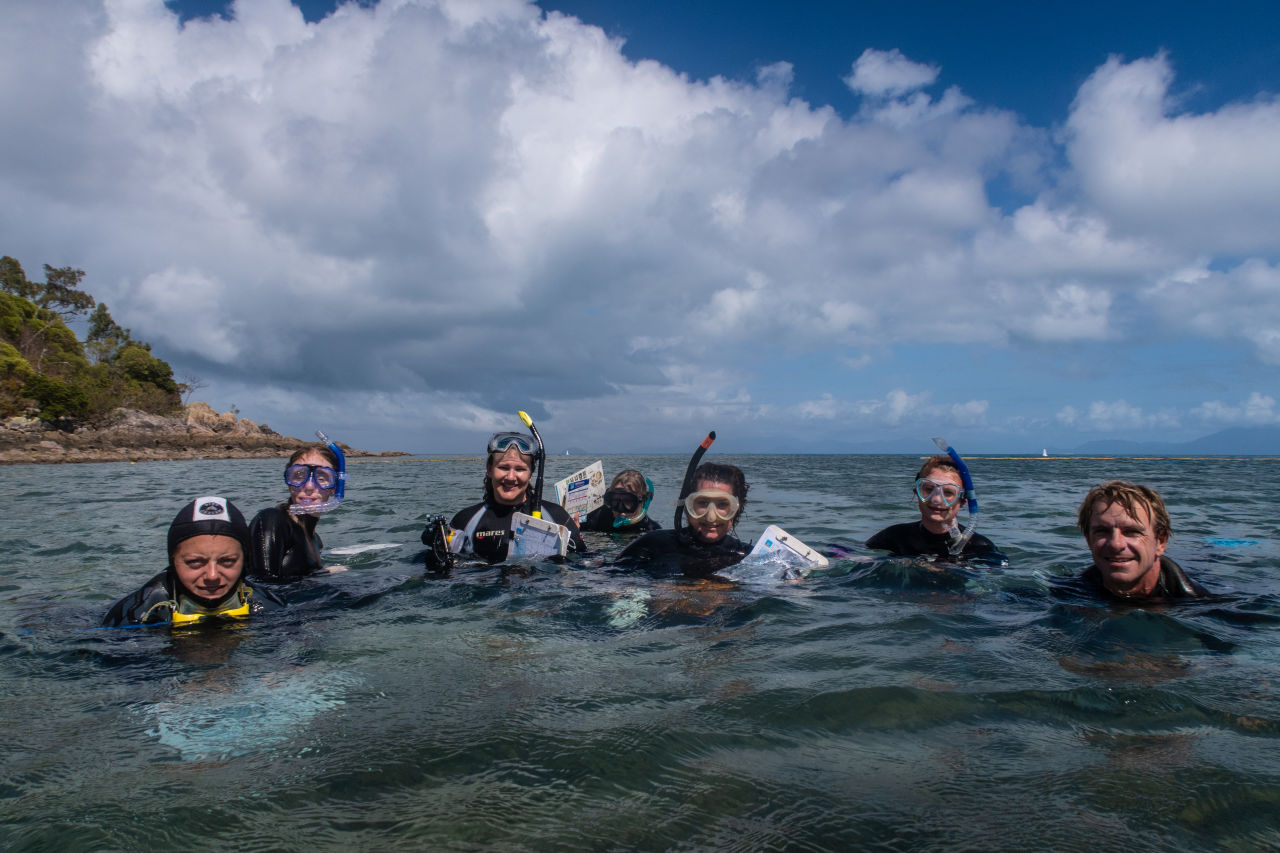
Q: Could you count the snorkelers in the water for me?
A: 7